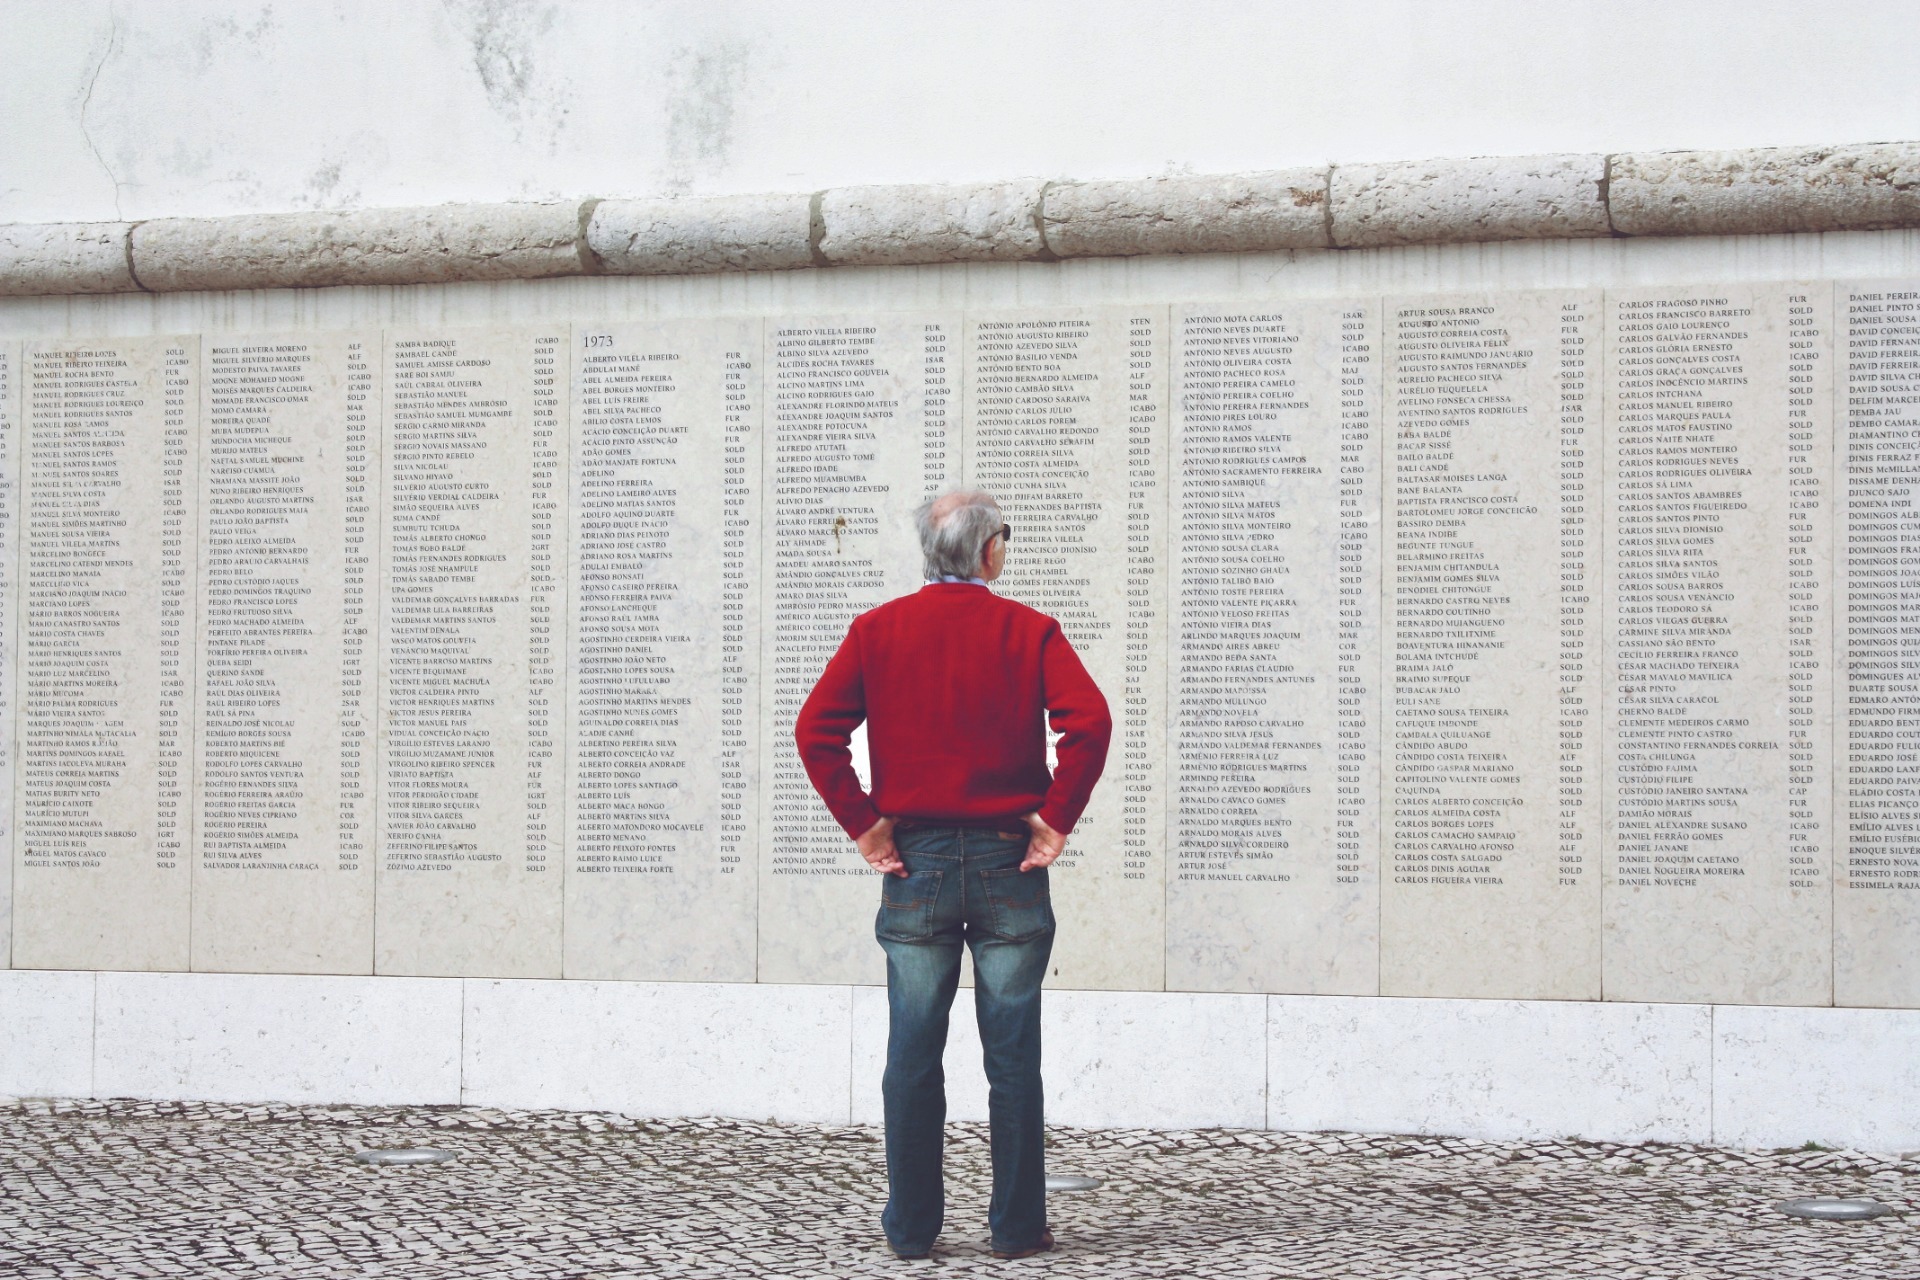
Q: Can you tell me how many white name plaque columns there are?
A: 11